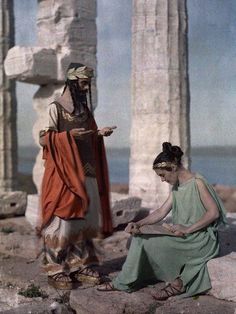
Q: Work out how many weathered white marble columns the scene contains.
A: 3